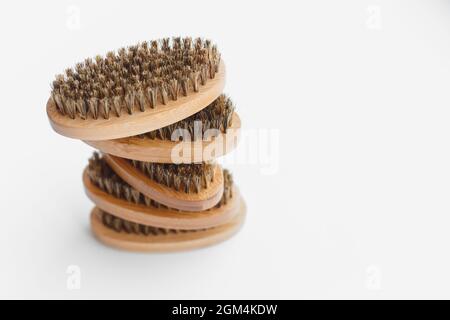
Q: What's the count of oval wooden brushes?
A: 5